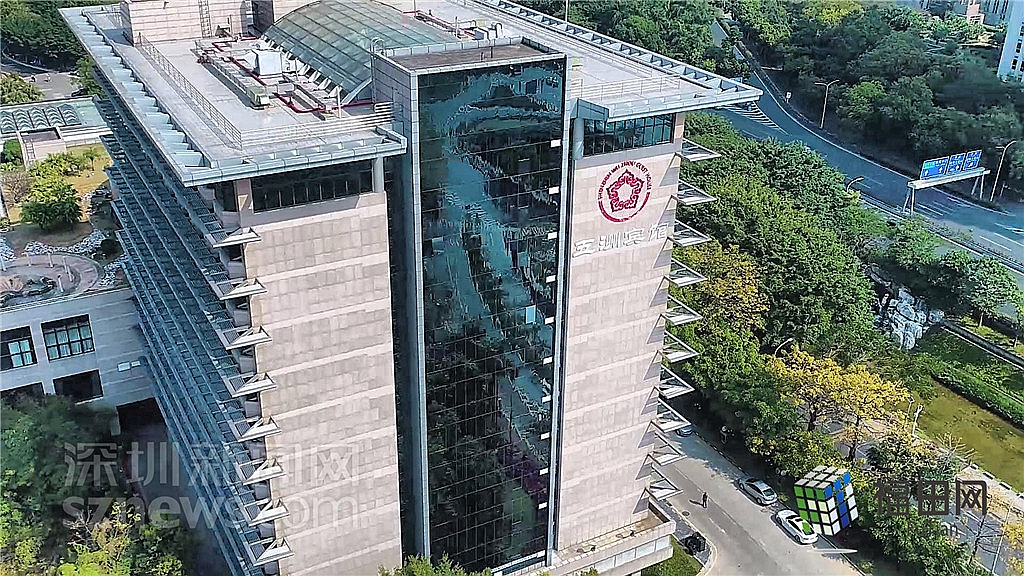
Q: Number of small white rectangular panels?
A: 10